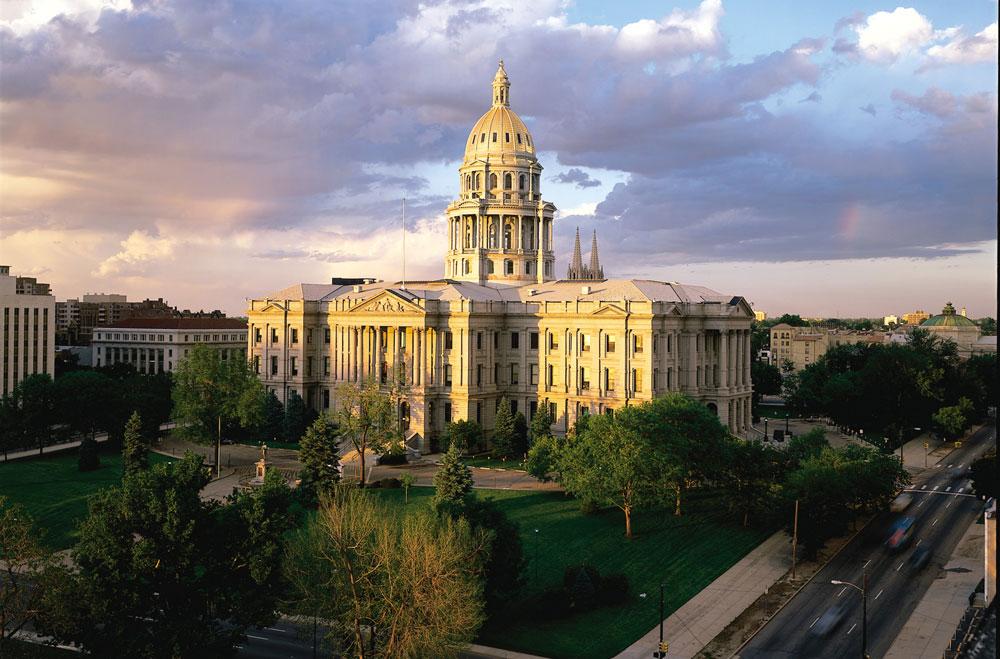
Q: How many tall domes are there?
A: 1